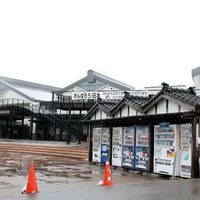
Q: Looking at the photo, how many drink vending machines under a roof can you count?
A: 7